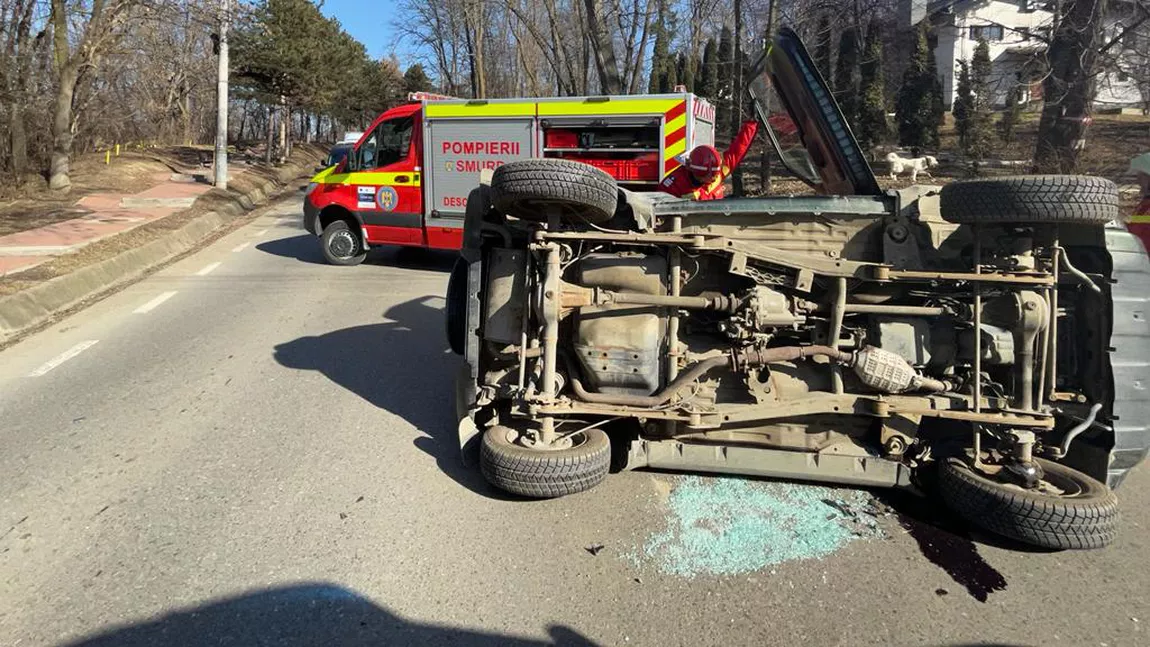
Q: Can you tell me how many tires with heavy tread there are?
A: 4